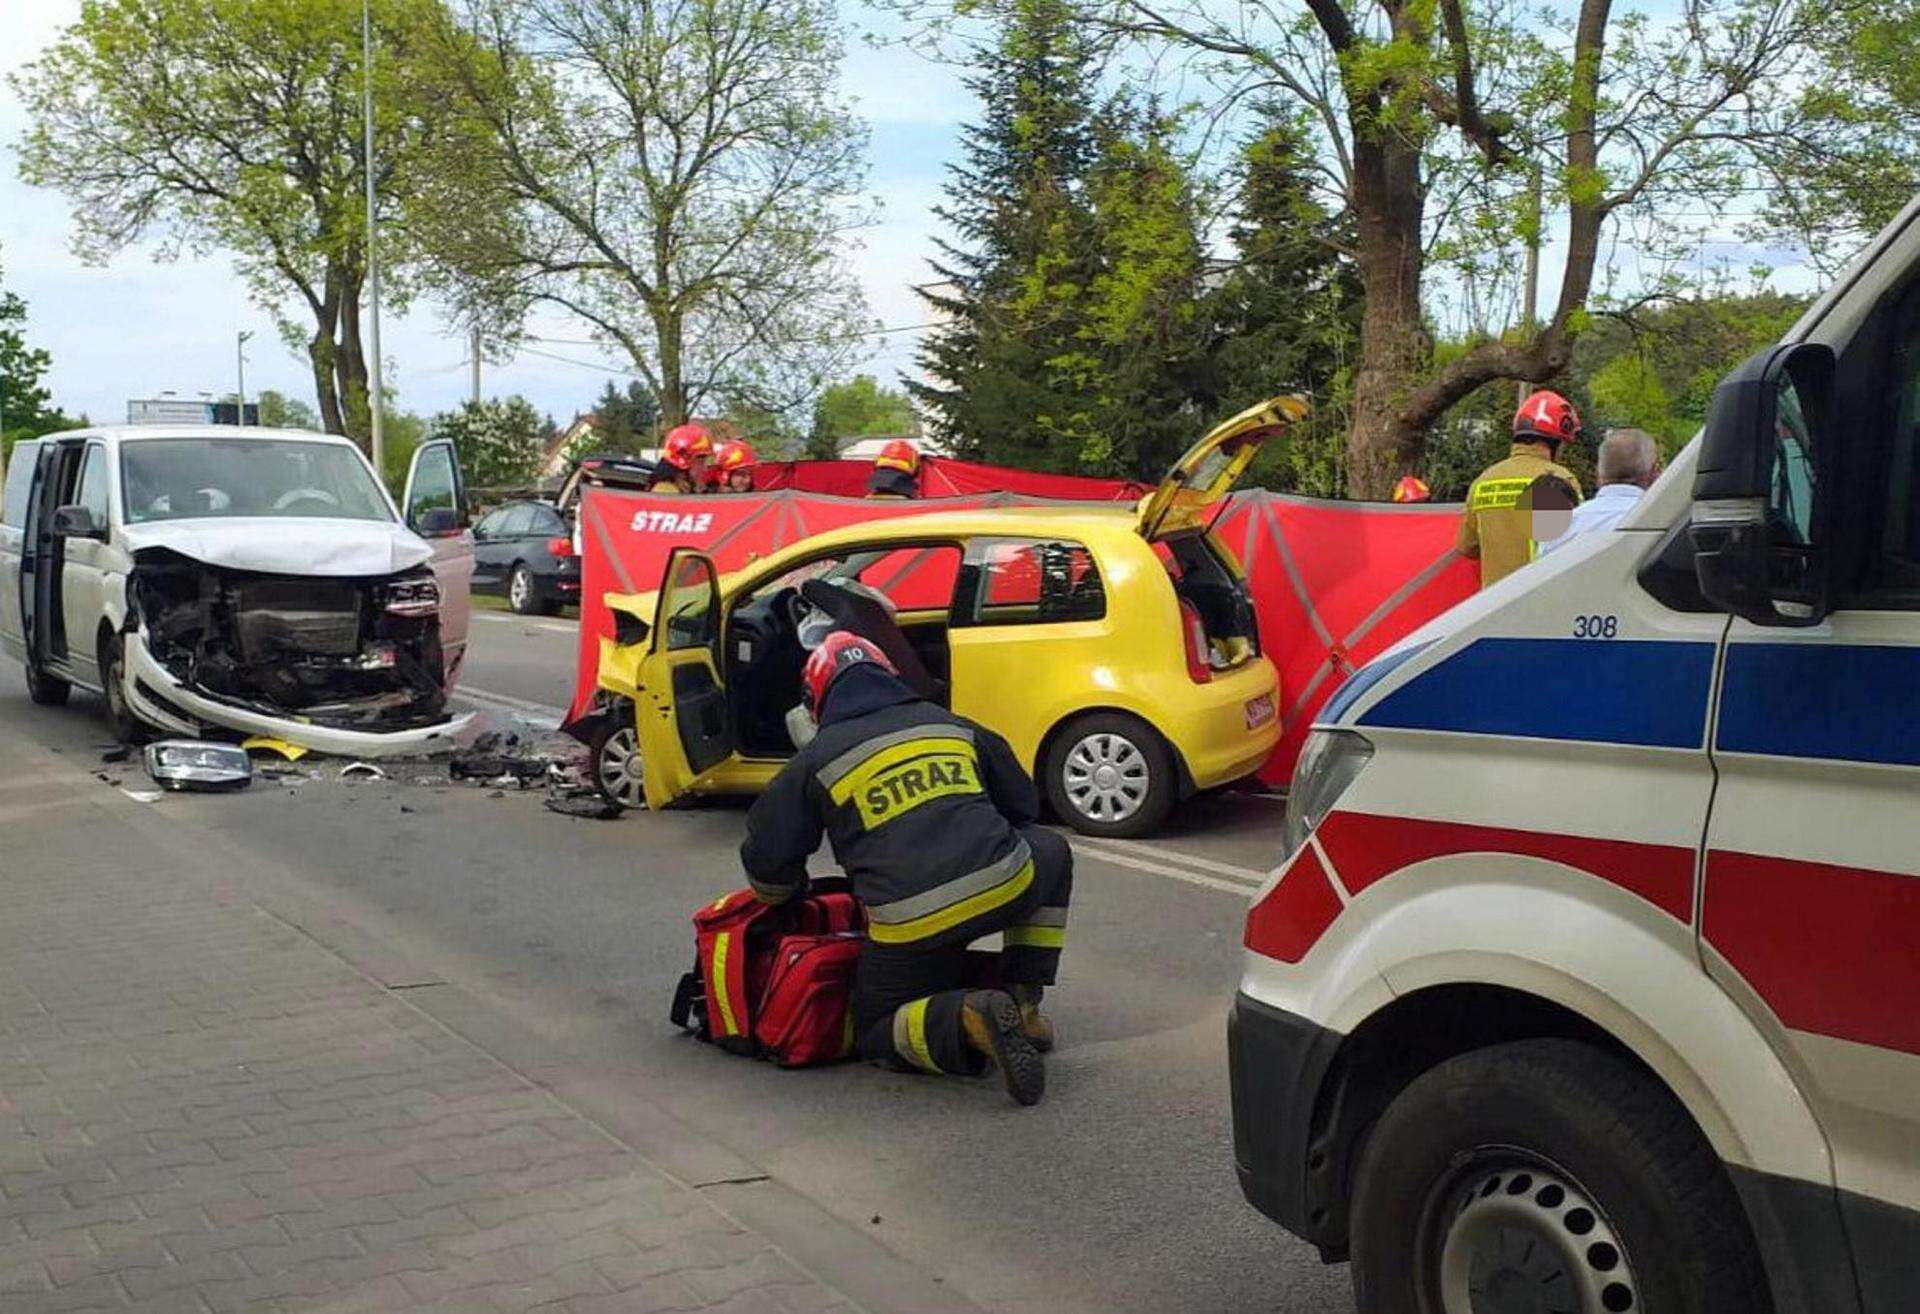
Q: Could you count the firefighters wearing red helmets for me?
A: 6